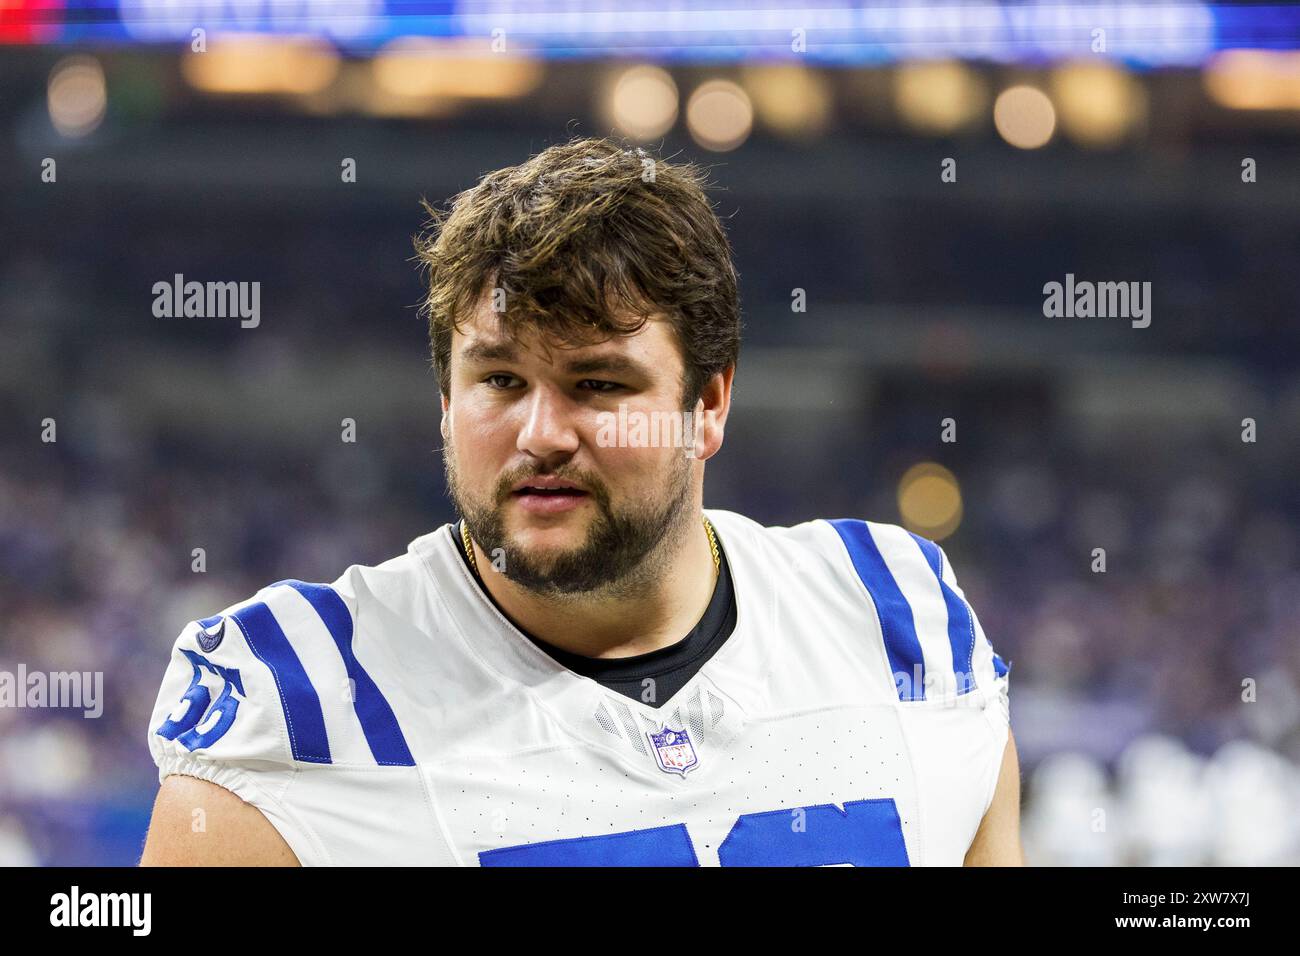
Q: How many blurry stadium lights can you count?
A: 11